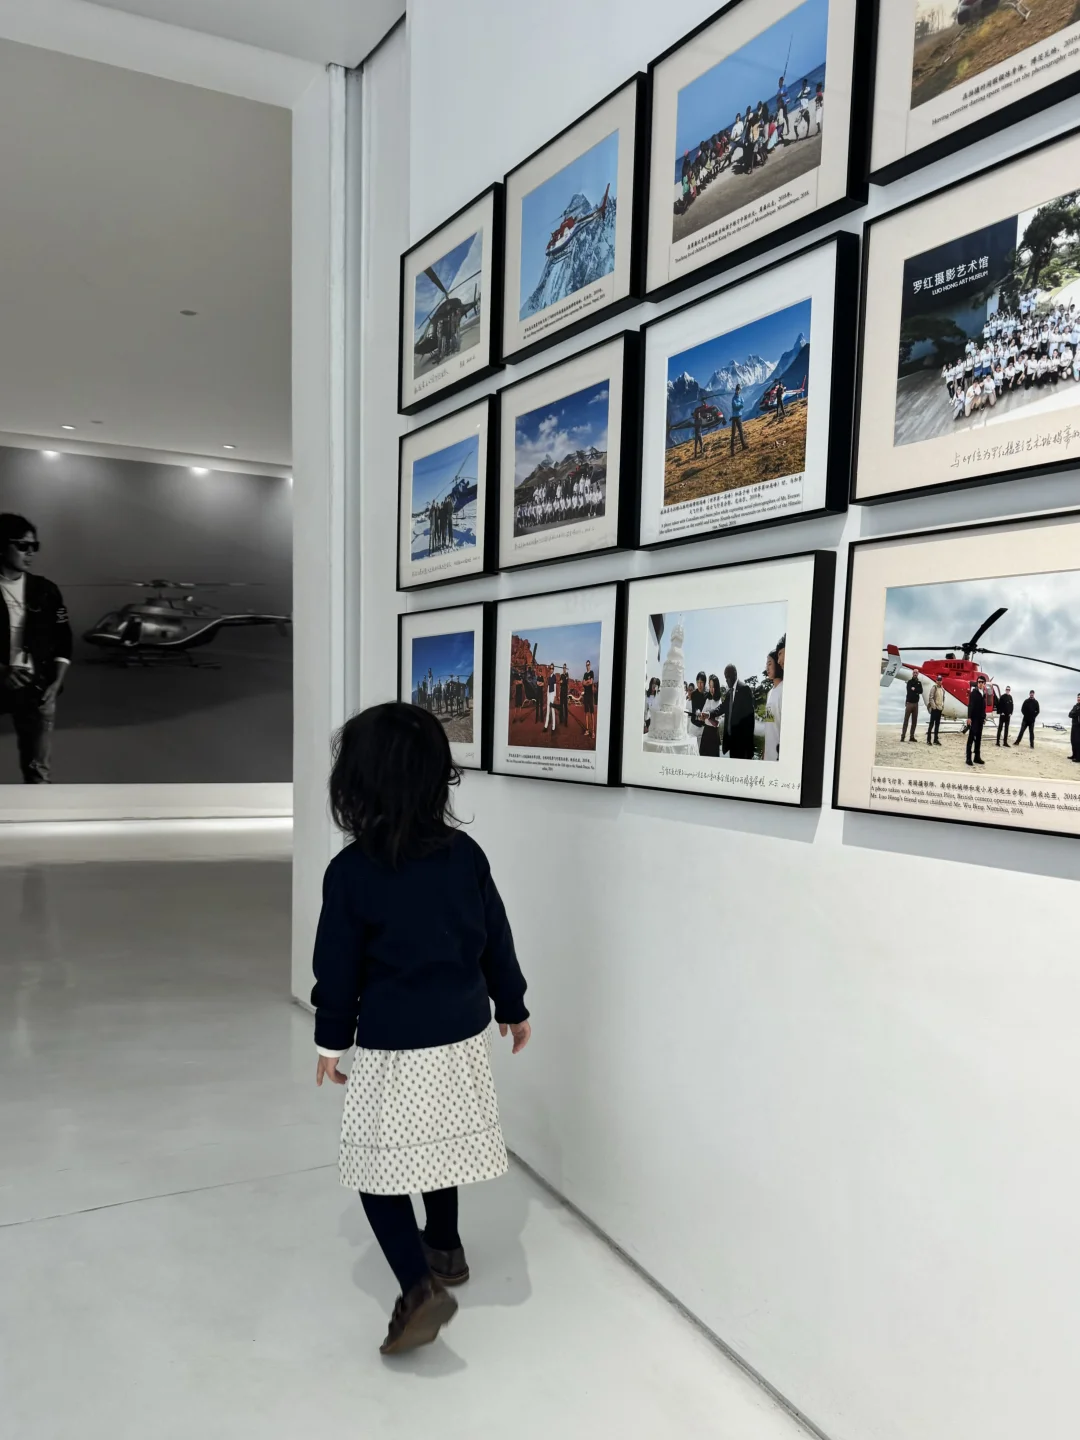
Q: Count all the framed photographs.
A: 12